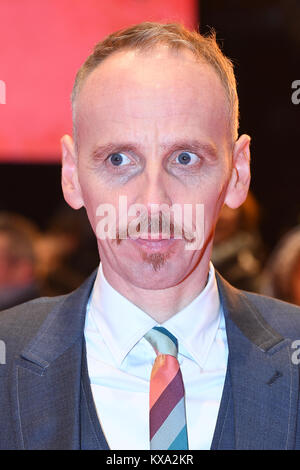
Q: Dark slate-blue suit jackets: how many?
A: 1